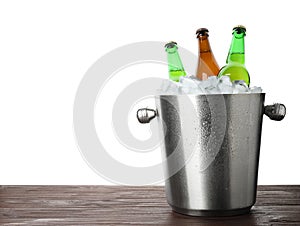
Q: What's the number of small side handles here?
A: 2